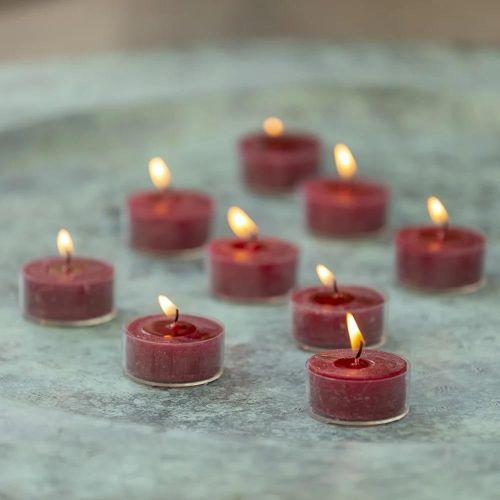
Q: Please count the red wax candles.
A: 9